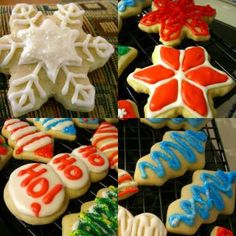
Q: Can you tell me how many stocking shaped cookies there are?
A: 0